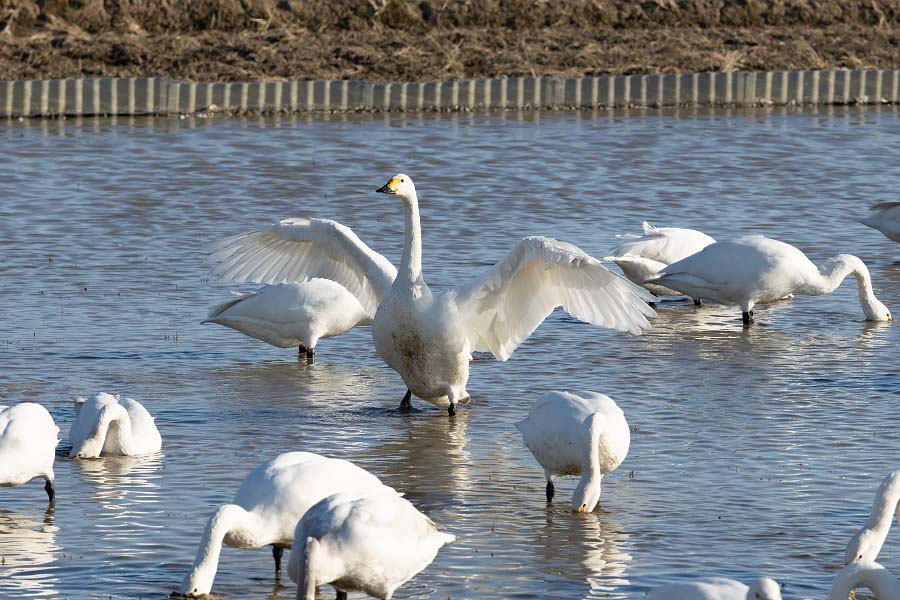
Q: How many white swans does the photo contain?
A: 13